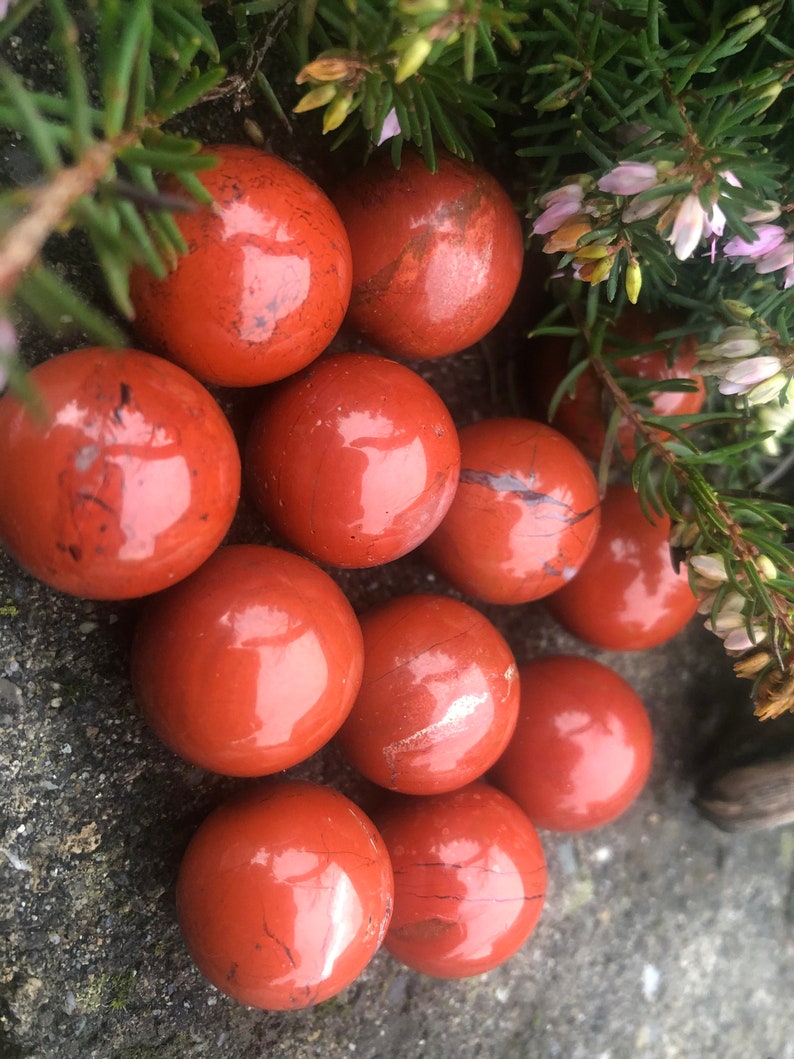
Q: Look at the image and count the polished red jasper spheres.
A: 12